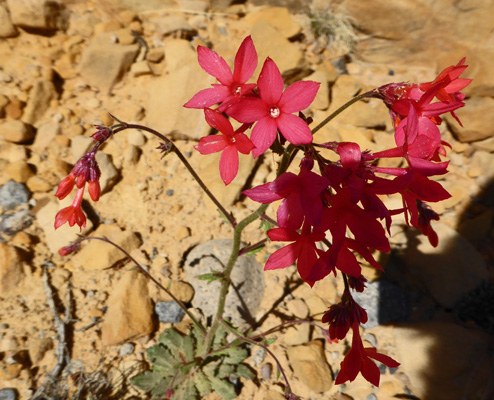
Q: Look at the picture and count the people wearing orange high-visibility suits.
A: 0